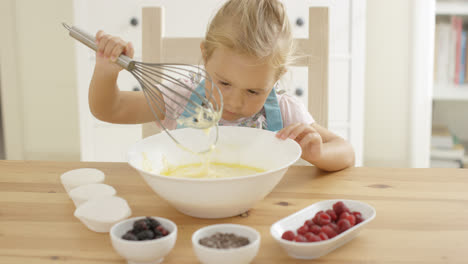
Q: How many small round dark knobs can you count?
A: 4